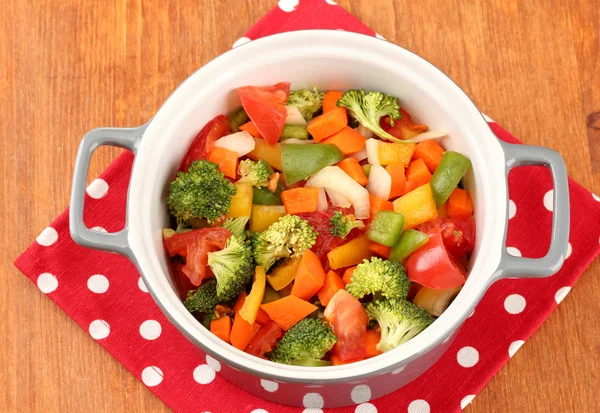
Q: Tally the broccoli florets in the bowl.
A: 11